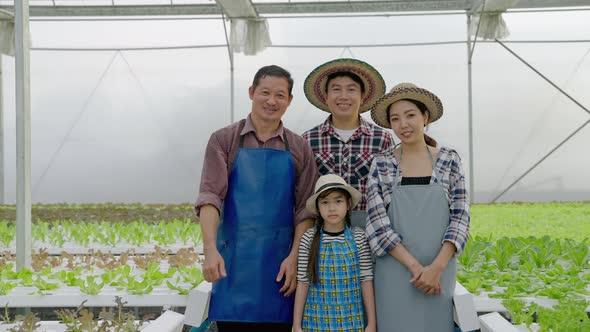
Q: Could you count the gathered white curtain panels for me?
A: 3